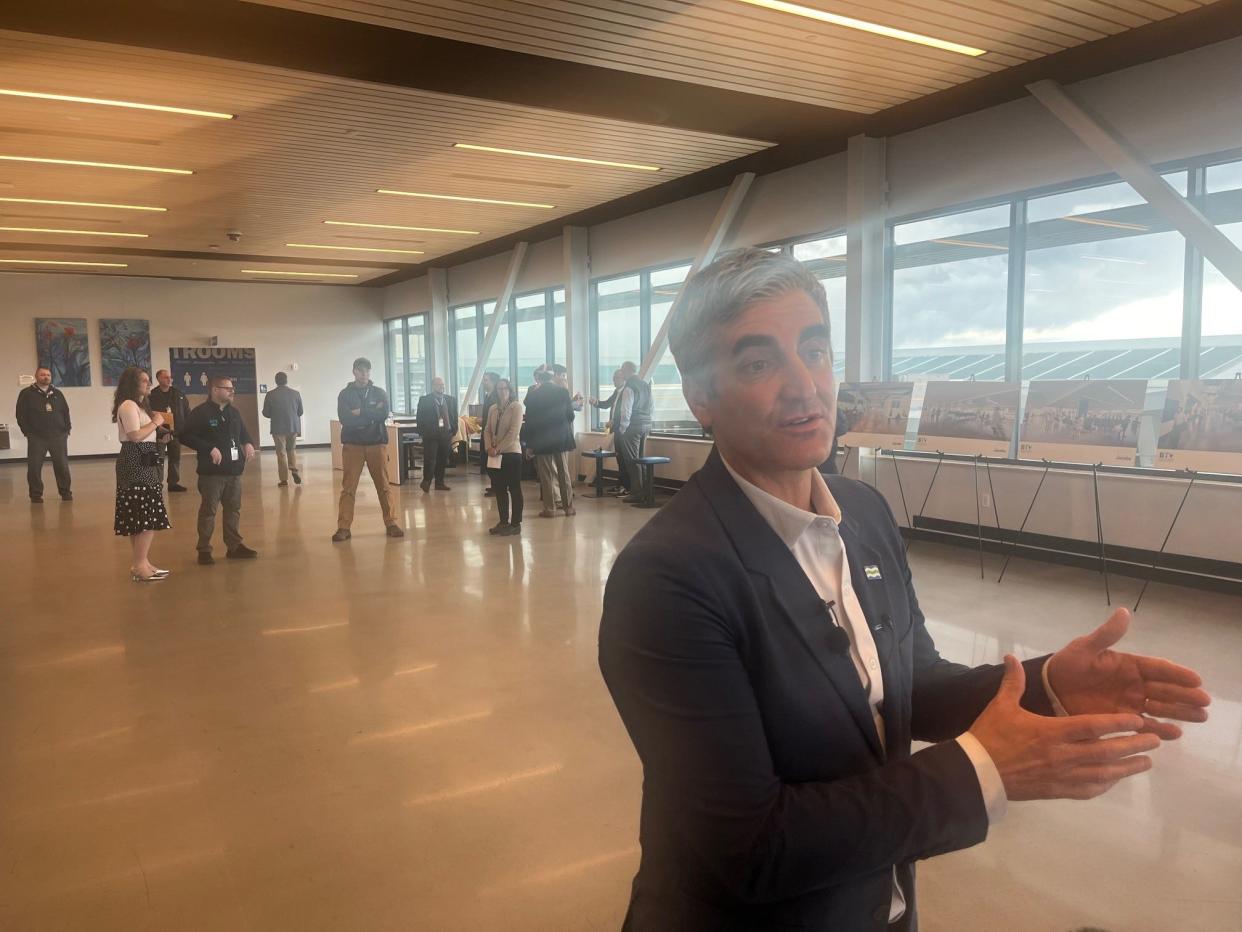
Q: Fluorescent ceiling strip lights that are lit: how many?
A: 11